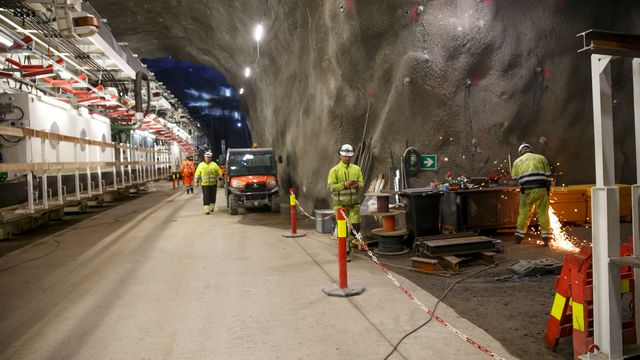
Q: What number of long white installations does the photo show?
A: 1